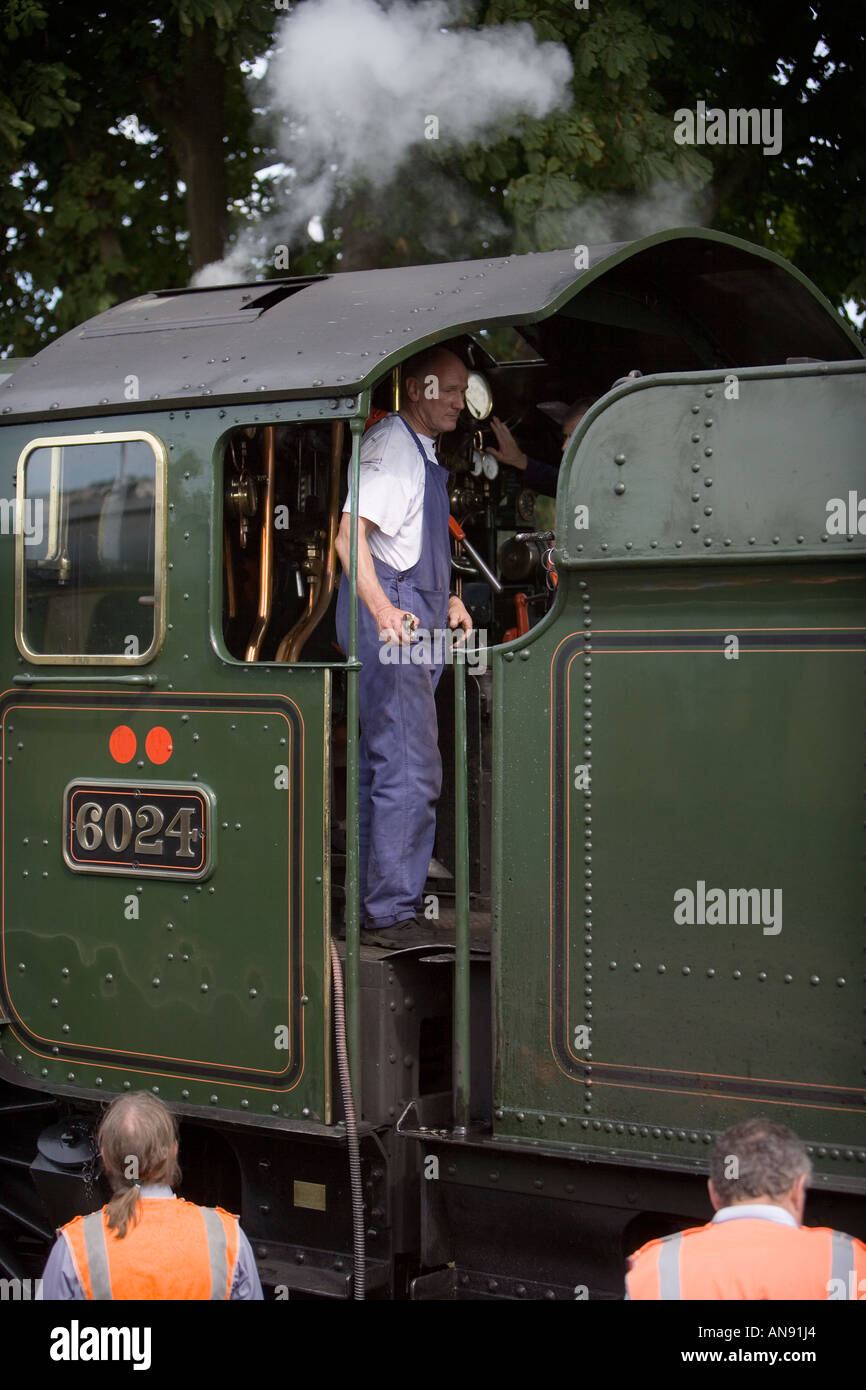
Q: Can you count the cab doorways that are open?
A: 1